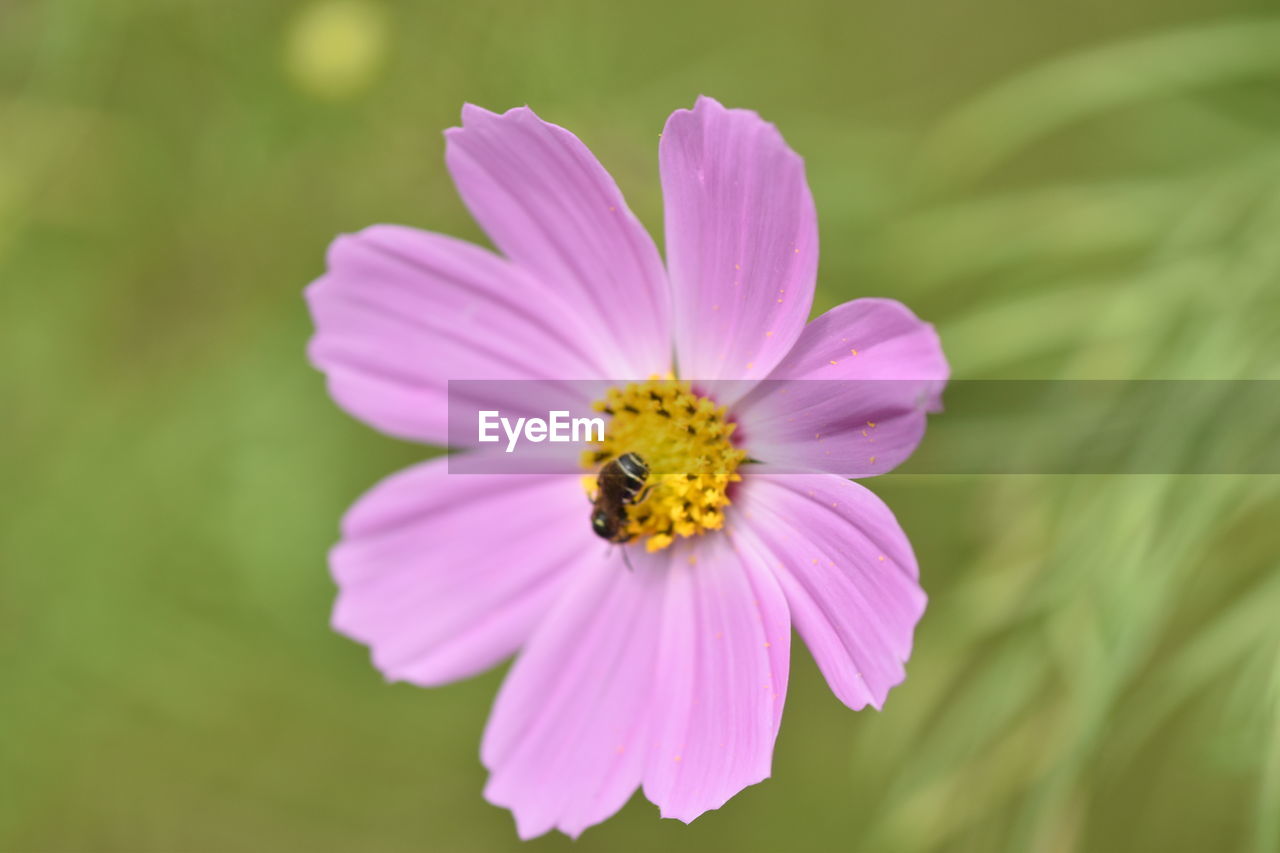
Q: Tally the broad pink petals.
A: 8